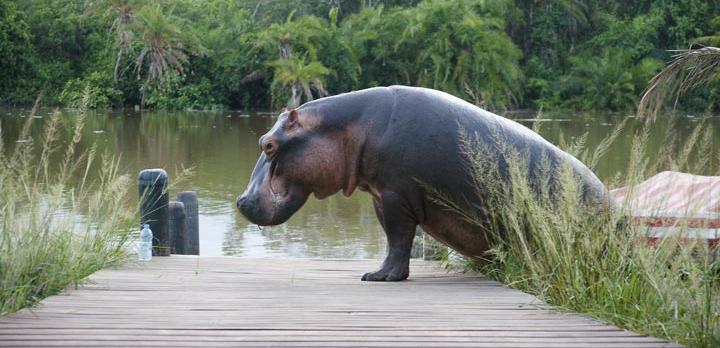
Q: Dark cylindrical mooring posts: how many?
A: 3